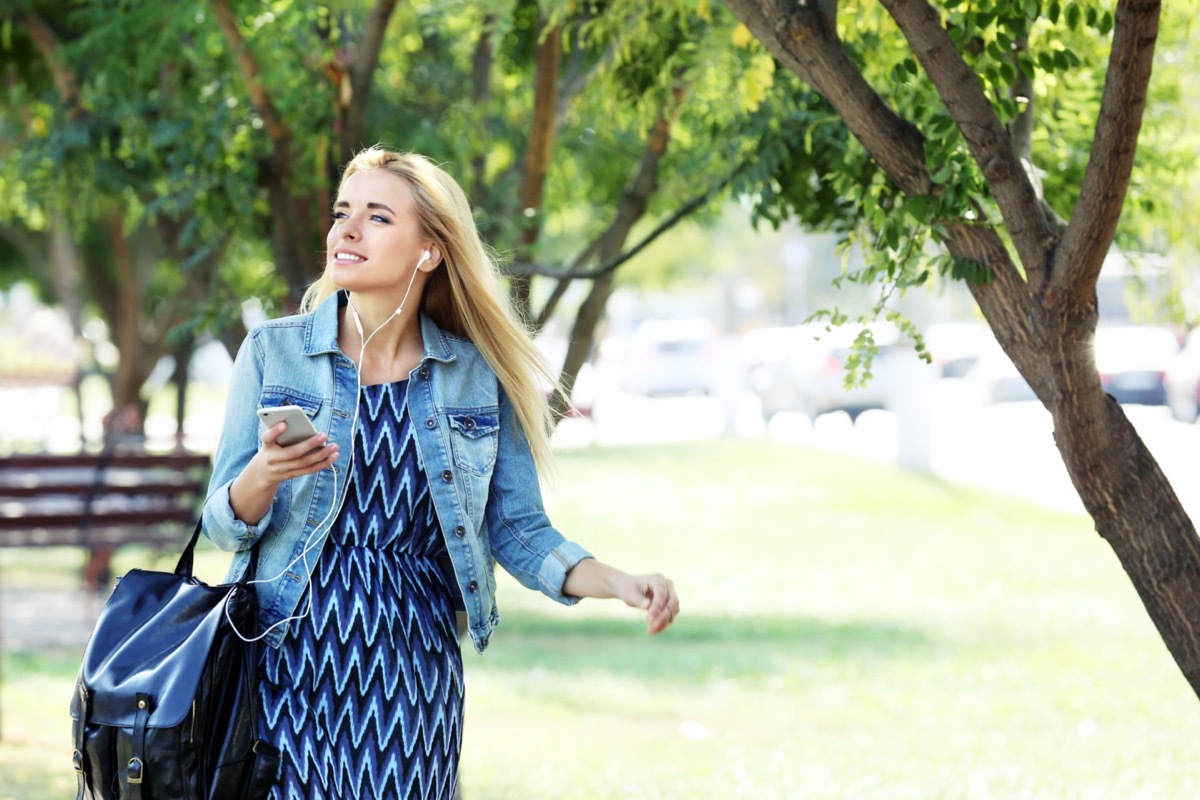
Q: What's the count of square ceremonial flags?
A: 0